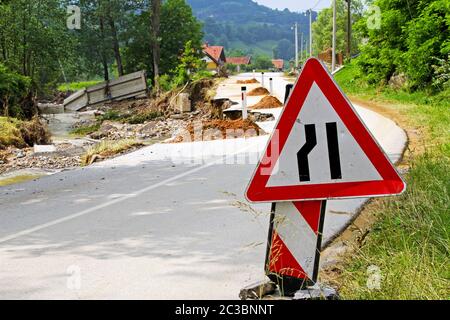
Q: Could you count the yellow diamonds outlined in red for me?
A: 0